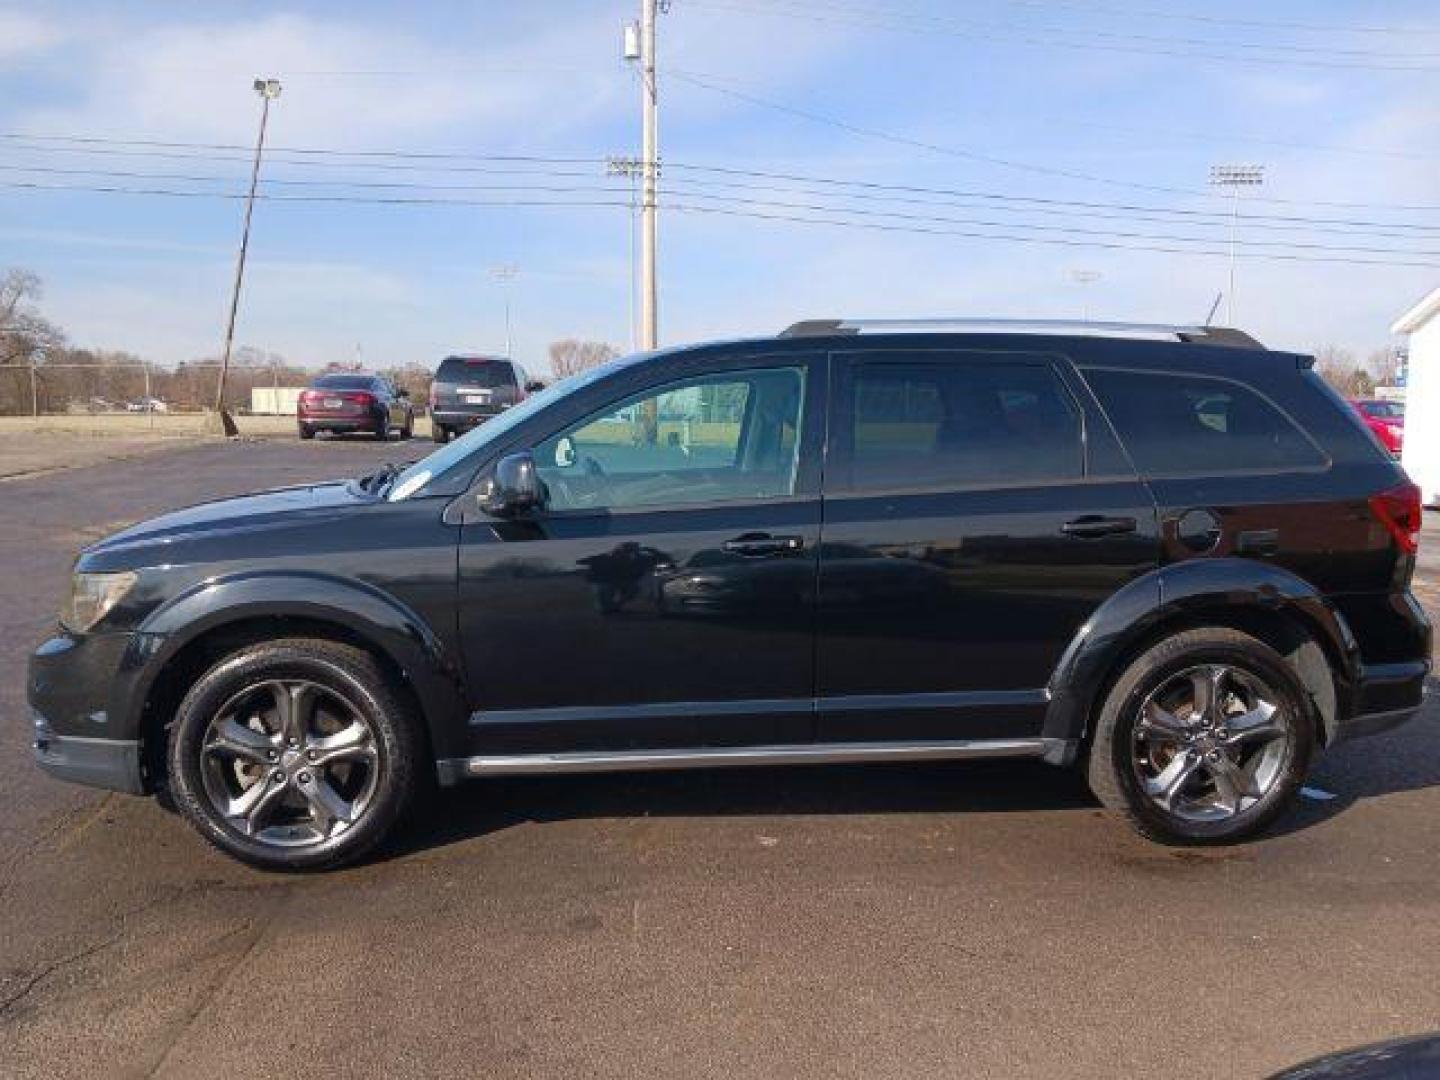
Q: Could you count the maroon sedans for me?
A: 1